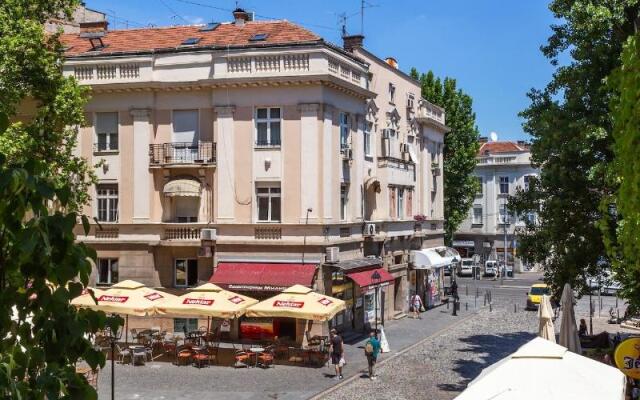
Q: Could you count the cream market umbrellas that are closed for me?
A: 2